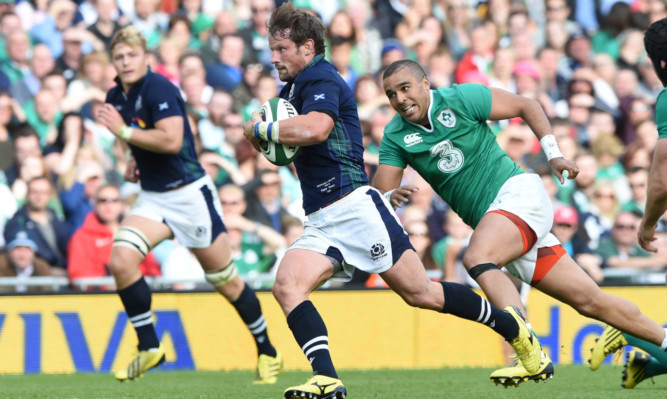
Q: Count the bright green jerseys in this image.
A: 2